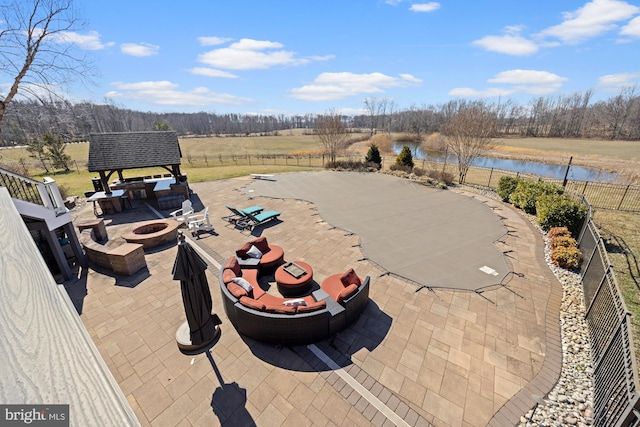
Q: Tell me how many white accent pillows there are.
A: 3